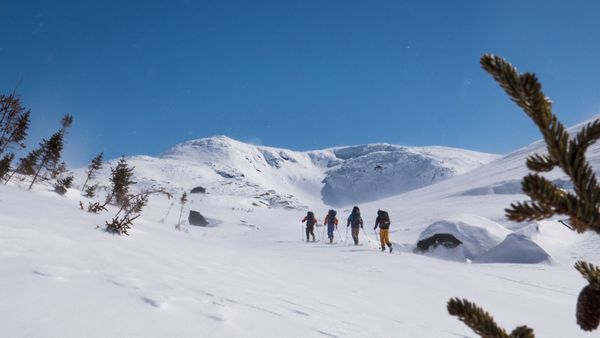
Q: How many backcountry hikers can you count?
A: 4